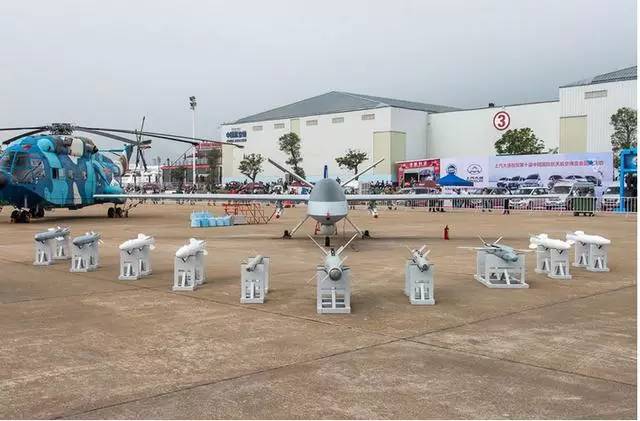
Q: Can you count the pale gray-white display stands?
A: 10